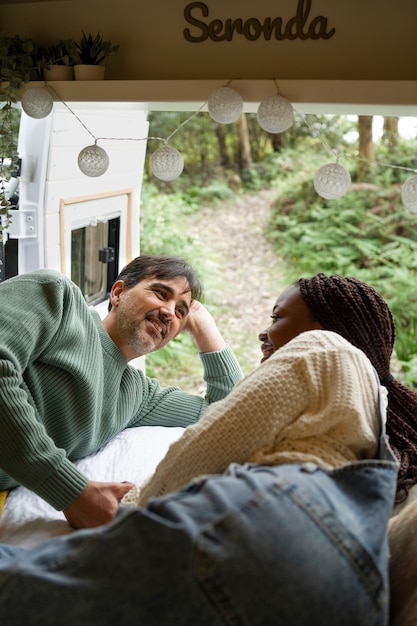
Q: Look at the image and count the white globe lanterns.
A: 7